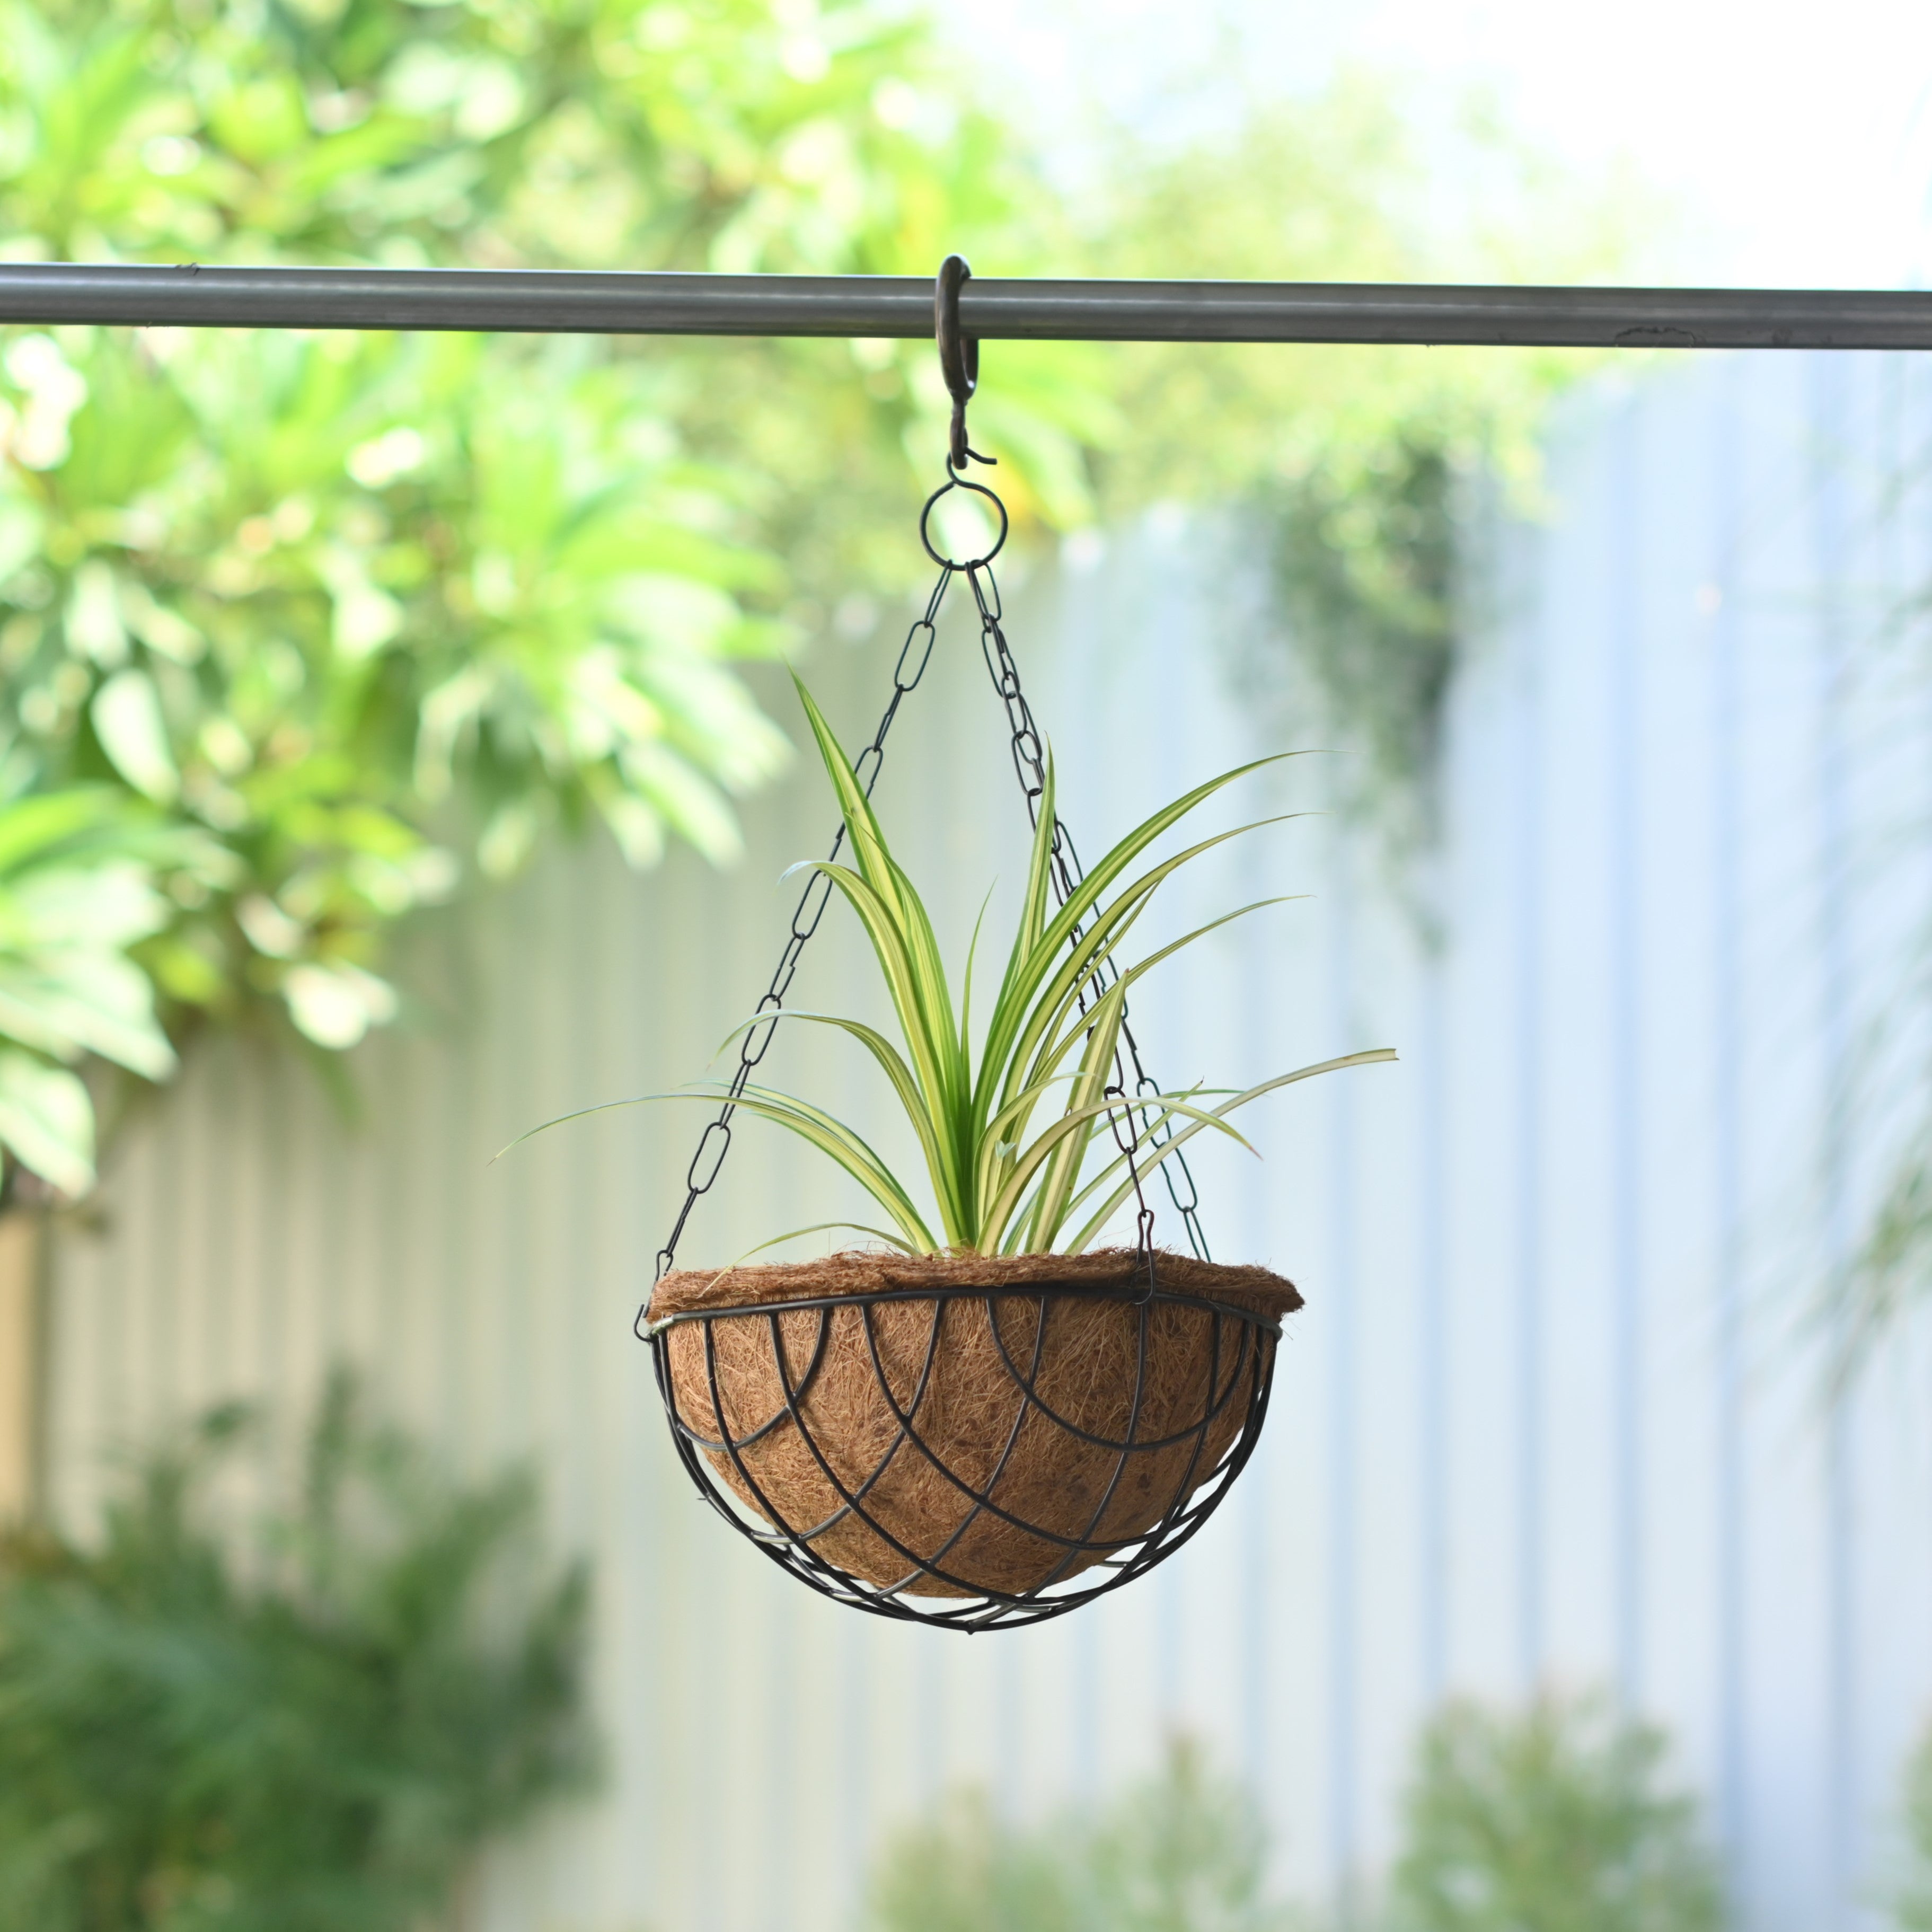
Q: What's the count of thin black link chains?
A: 3